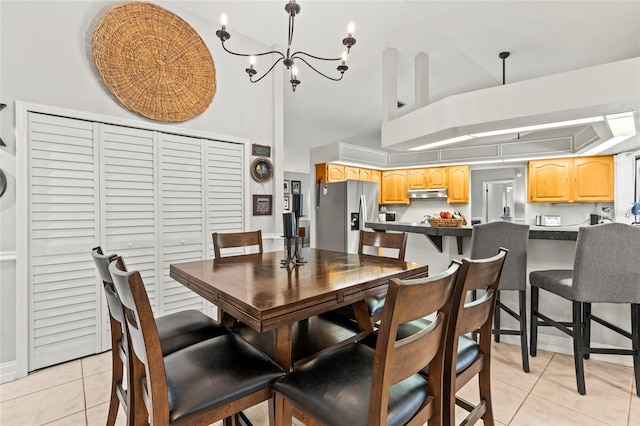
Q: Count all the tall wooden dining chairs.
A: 6